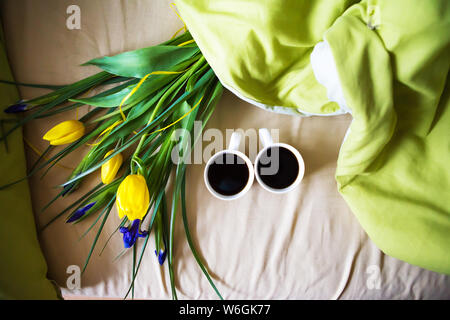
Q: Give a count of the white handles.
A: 2